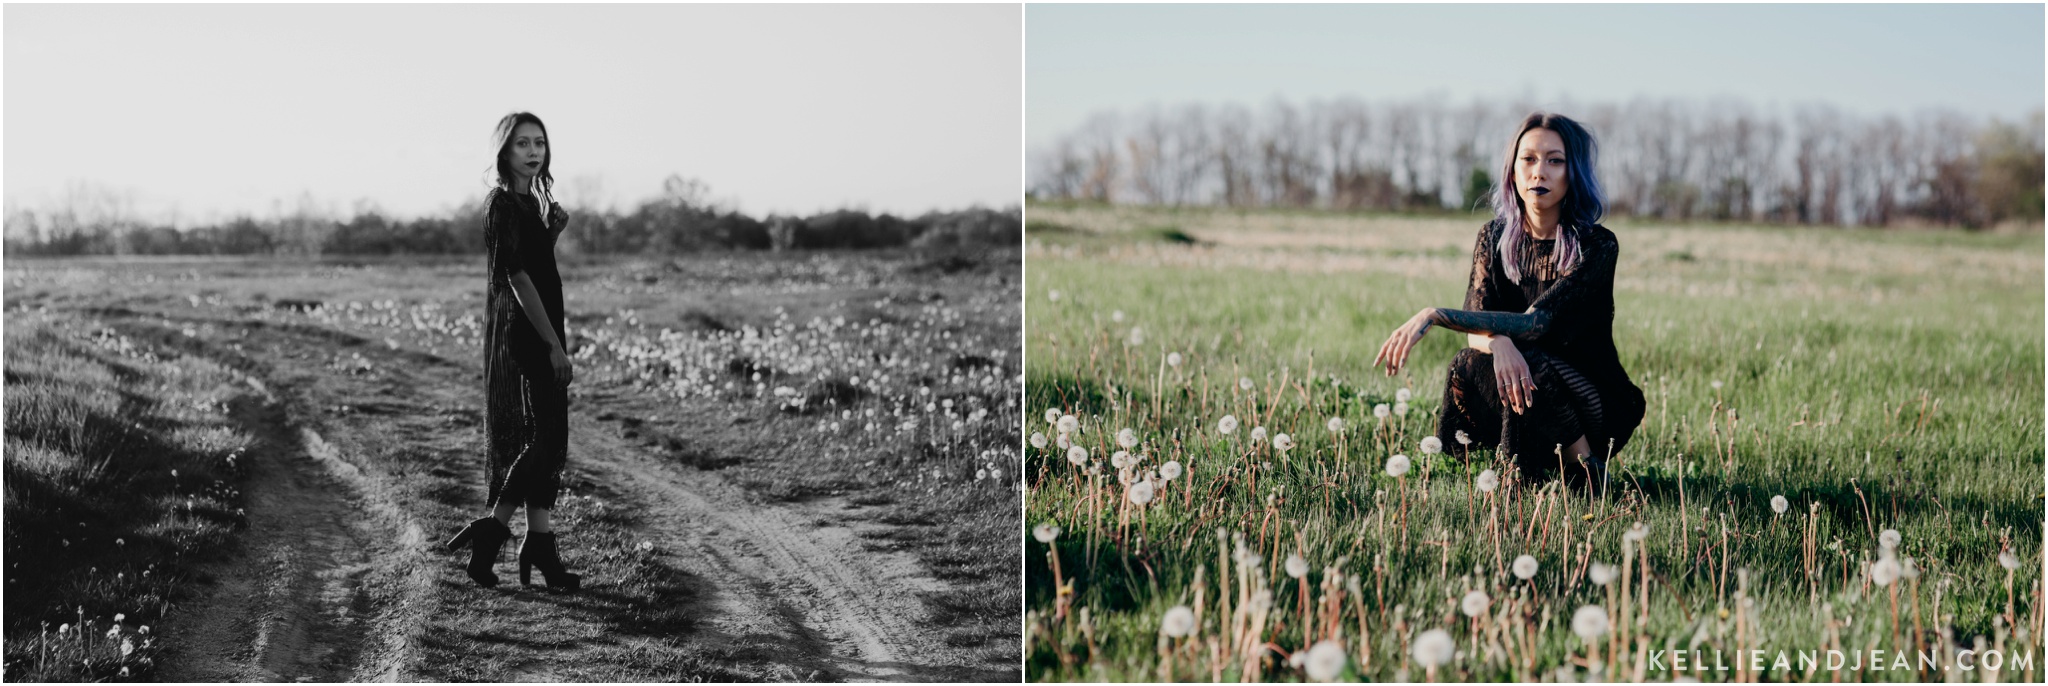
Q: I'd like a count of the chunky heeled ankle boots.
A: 2